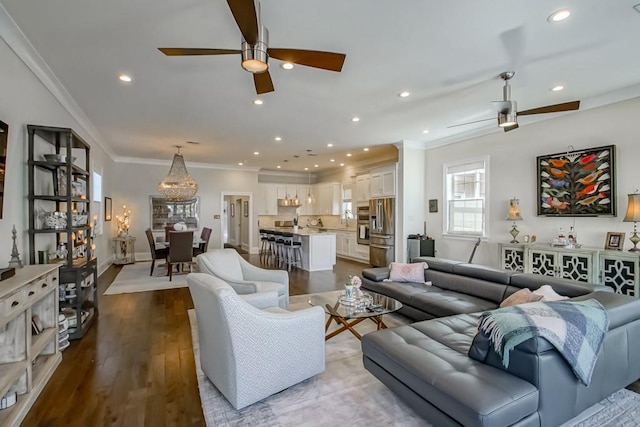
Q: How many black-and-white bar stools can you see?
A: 4